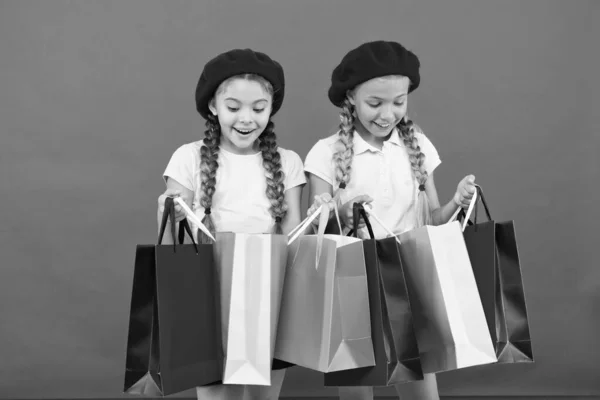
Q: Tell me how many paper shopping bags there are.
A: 6